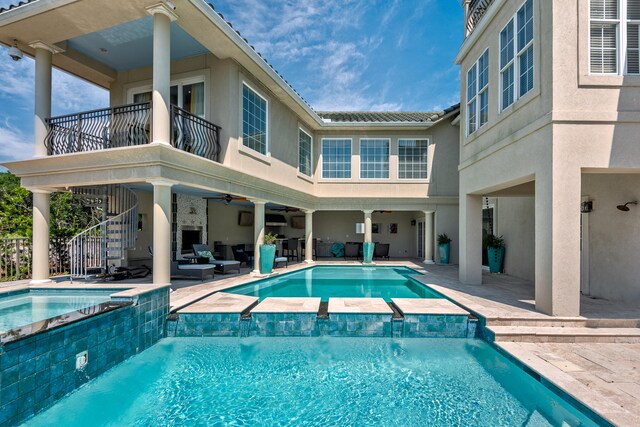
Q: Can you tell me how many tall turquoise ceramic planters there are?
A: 4